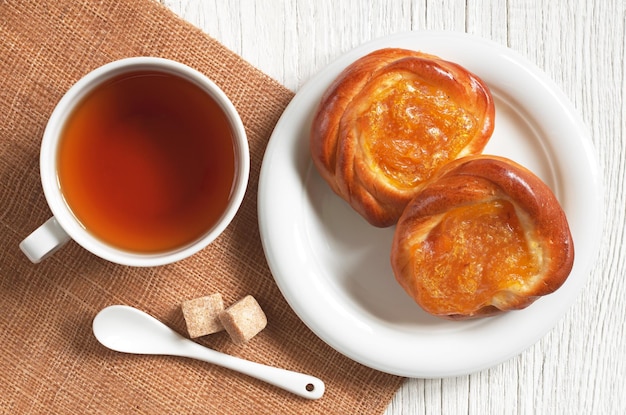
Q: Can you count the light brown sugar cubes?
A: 2